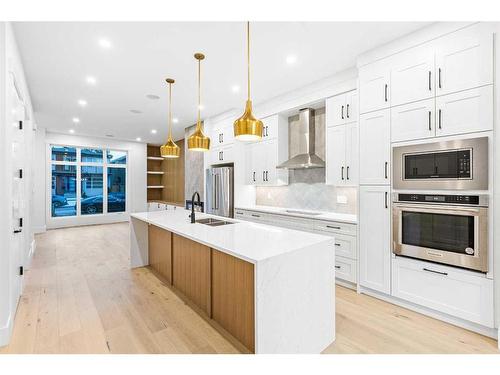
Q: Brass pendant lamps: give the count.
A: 3